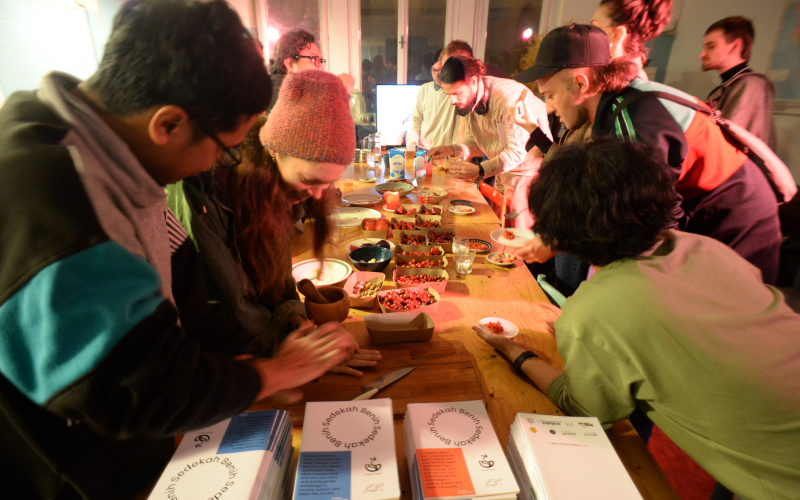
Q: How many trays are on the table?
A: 13